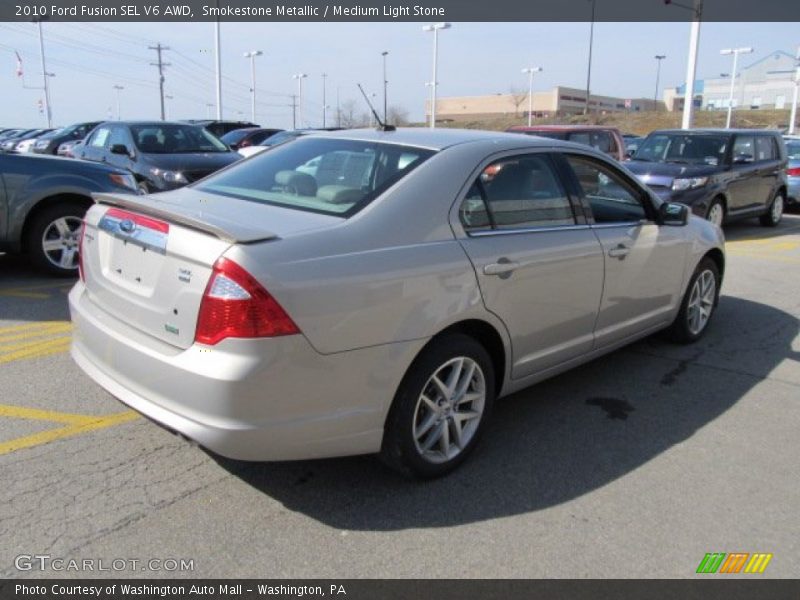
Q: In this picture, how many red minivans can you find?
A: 1